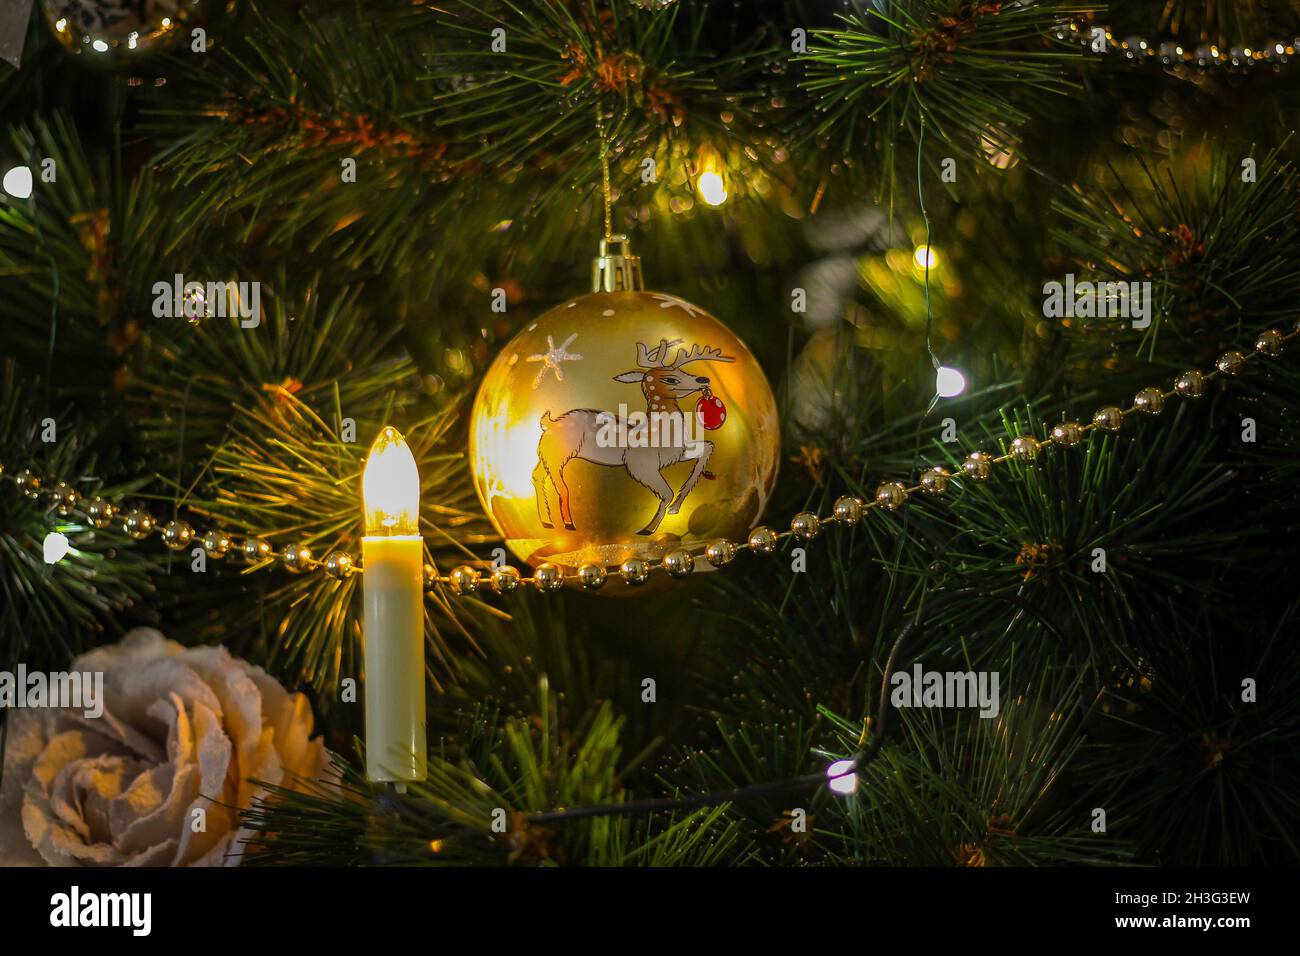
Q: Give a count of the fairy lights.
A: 6